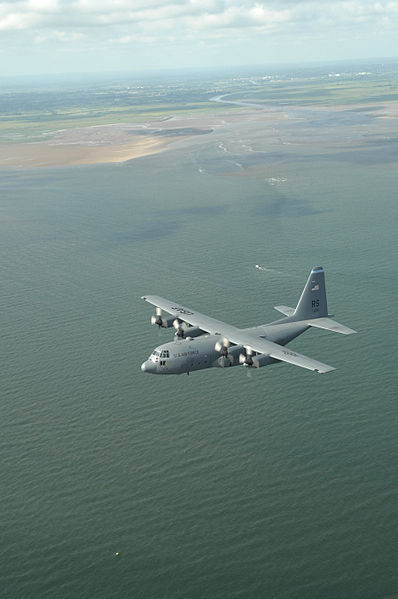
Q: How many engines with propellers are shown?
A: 4